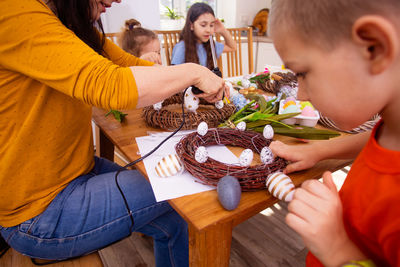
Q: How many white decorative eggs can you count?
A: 11